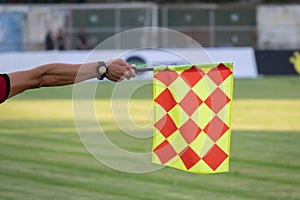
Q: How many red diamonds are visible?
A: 12